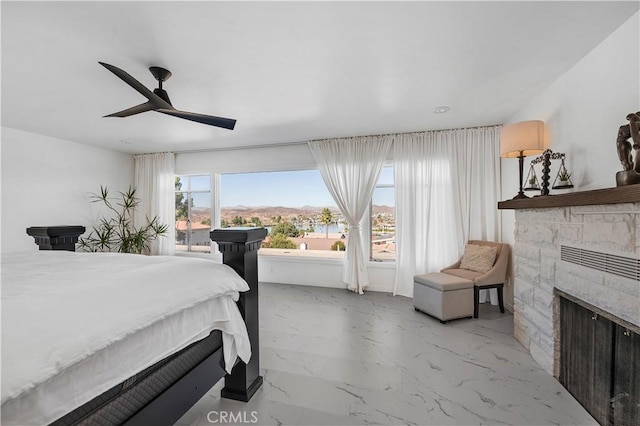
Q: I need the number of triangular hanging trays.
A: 2